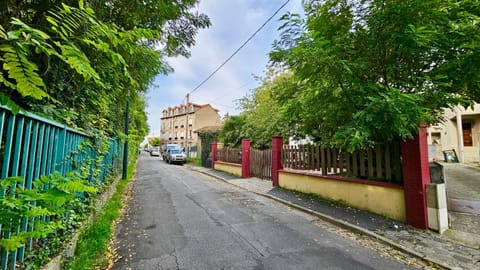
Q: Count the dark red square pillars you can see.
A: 4